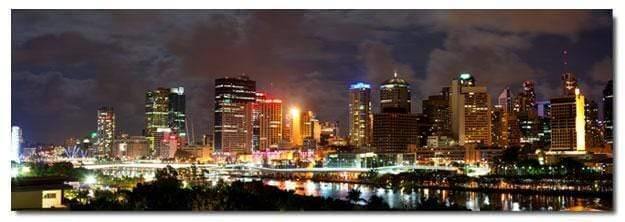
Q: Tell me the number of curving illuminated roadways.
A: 1